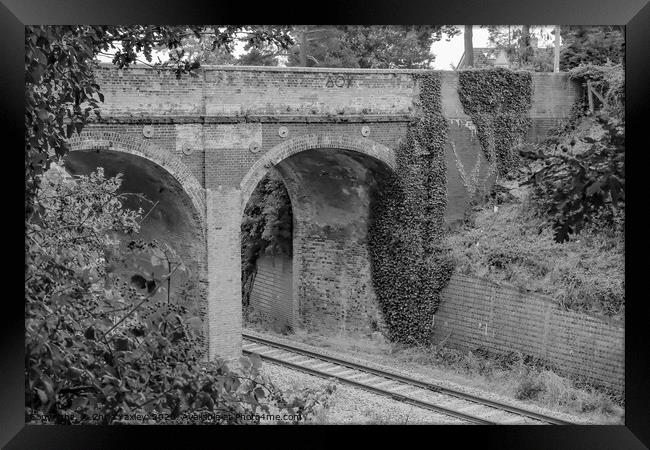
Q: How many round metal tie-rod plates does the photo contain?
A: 5